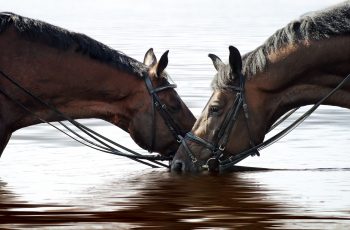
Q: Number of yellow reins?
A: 0